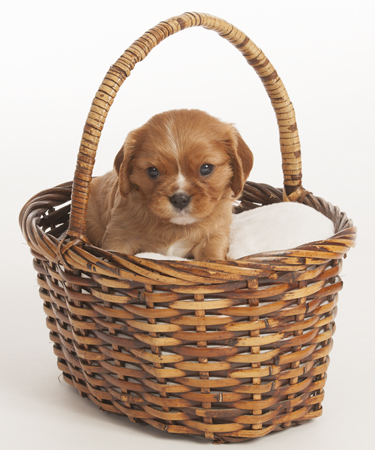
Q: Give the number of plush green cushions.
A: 0